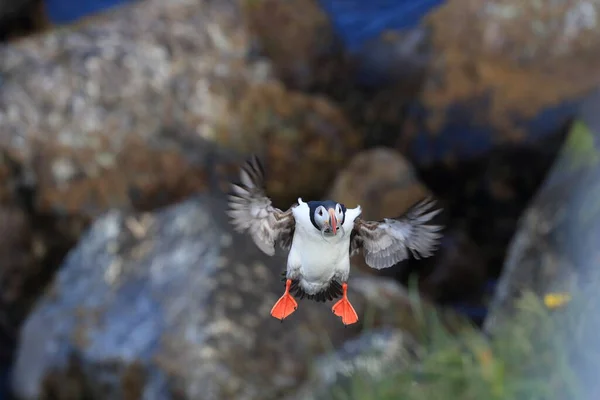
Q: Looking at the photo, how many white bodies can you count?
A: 1